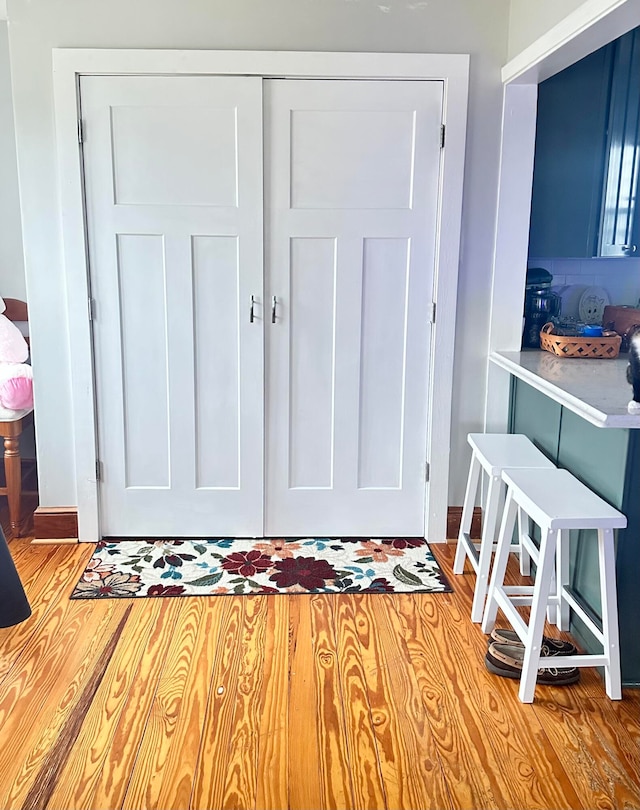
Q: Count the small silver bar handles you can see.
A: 2